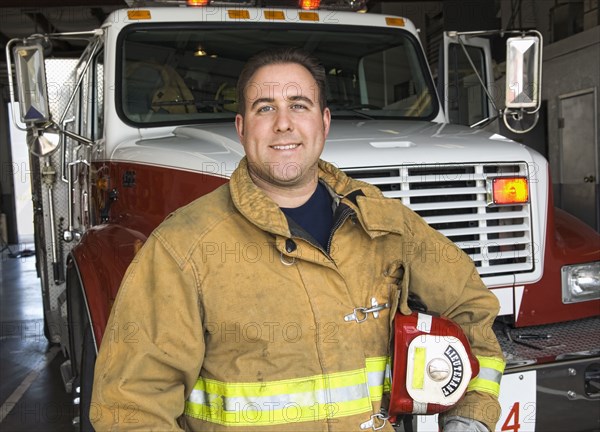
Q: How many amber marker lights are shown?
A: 5